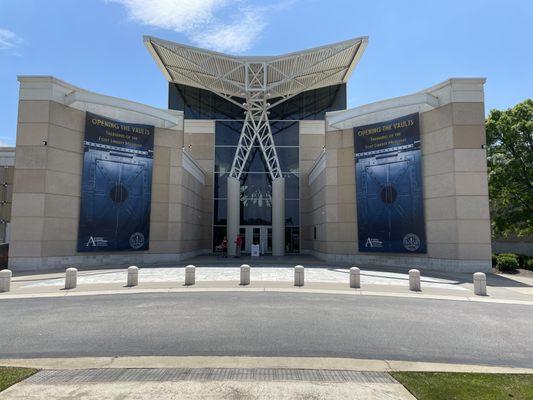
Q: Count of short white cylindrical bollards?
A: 9